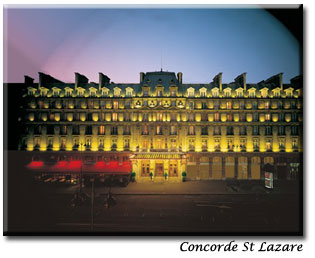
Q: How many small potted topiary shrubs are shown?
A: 4